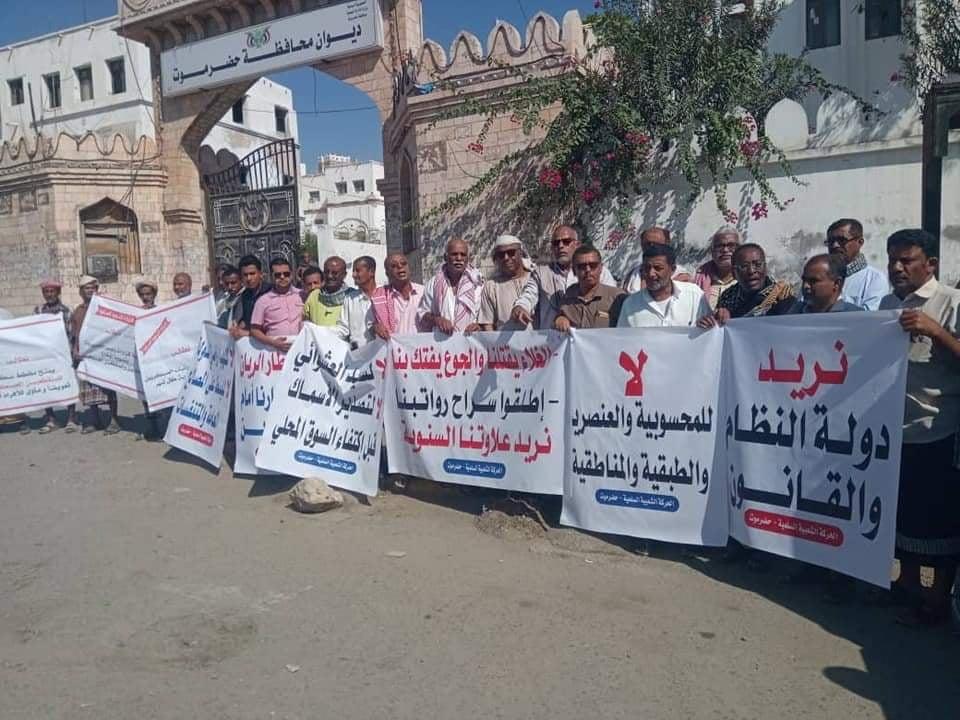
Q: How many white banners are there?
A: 9